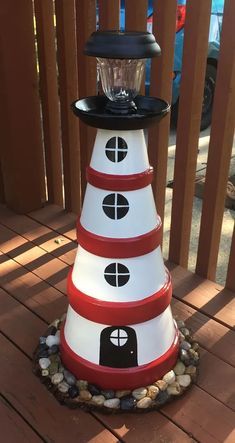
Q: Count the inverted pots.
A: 4